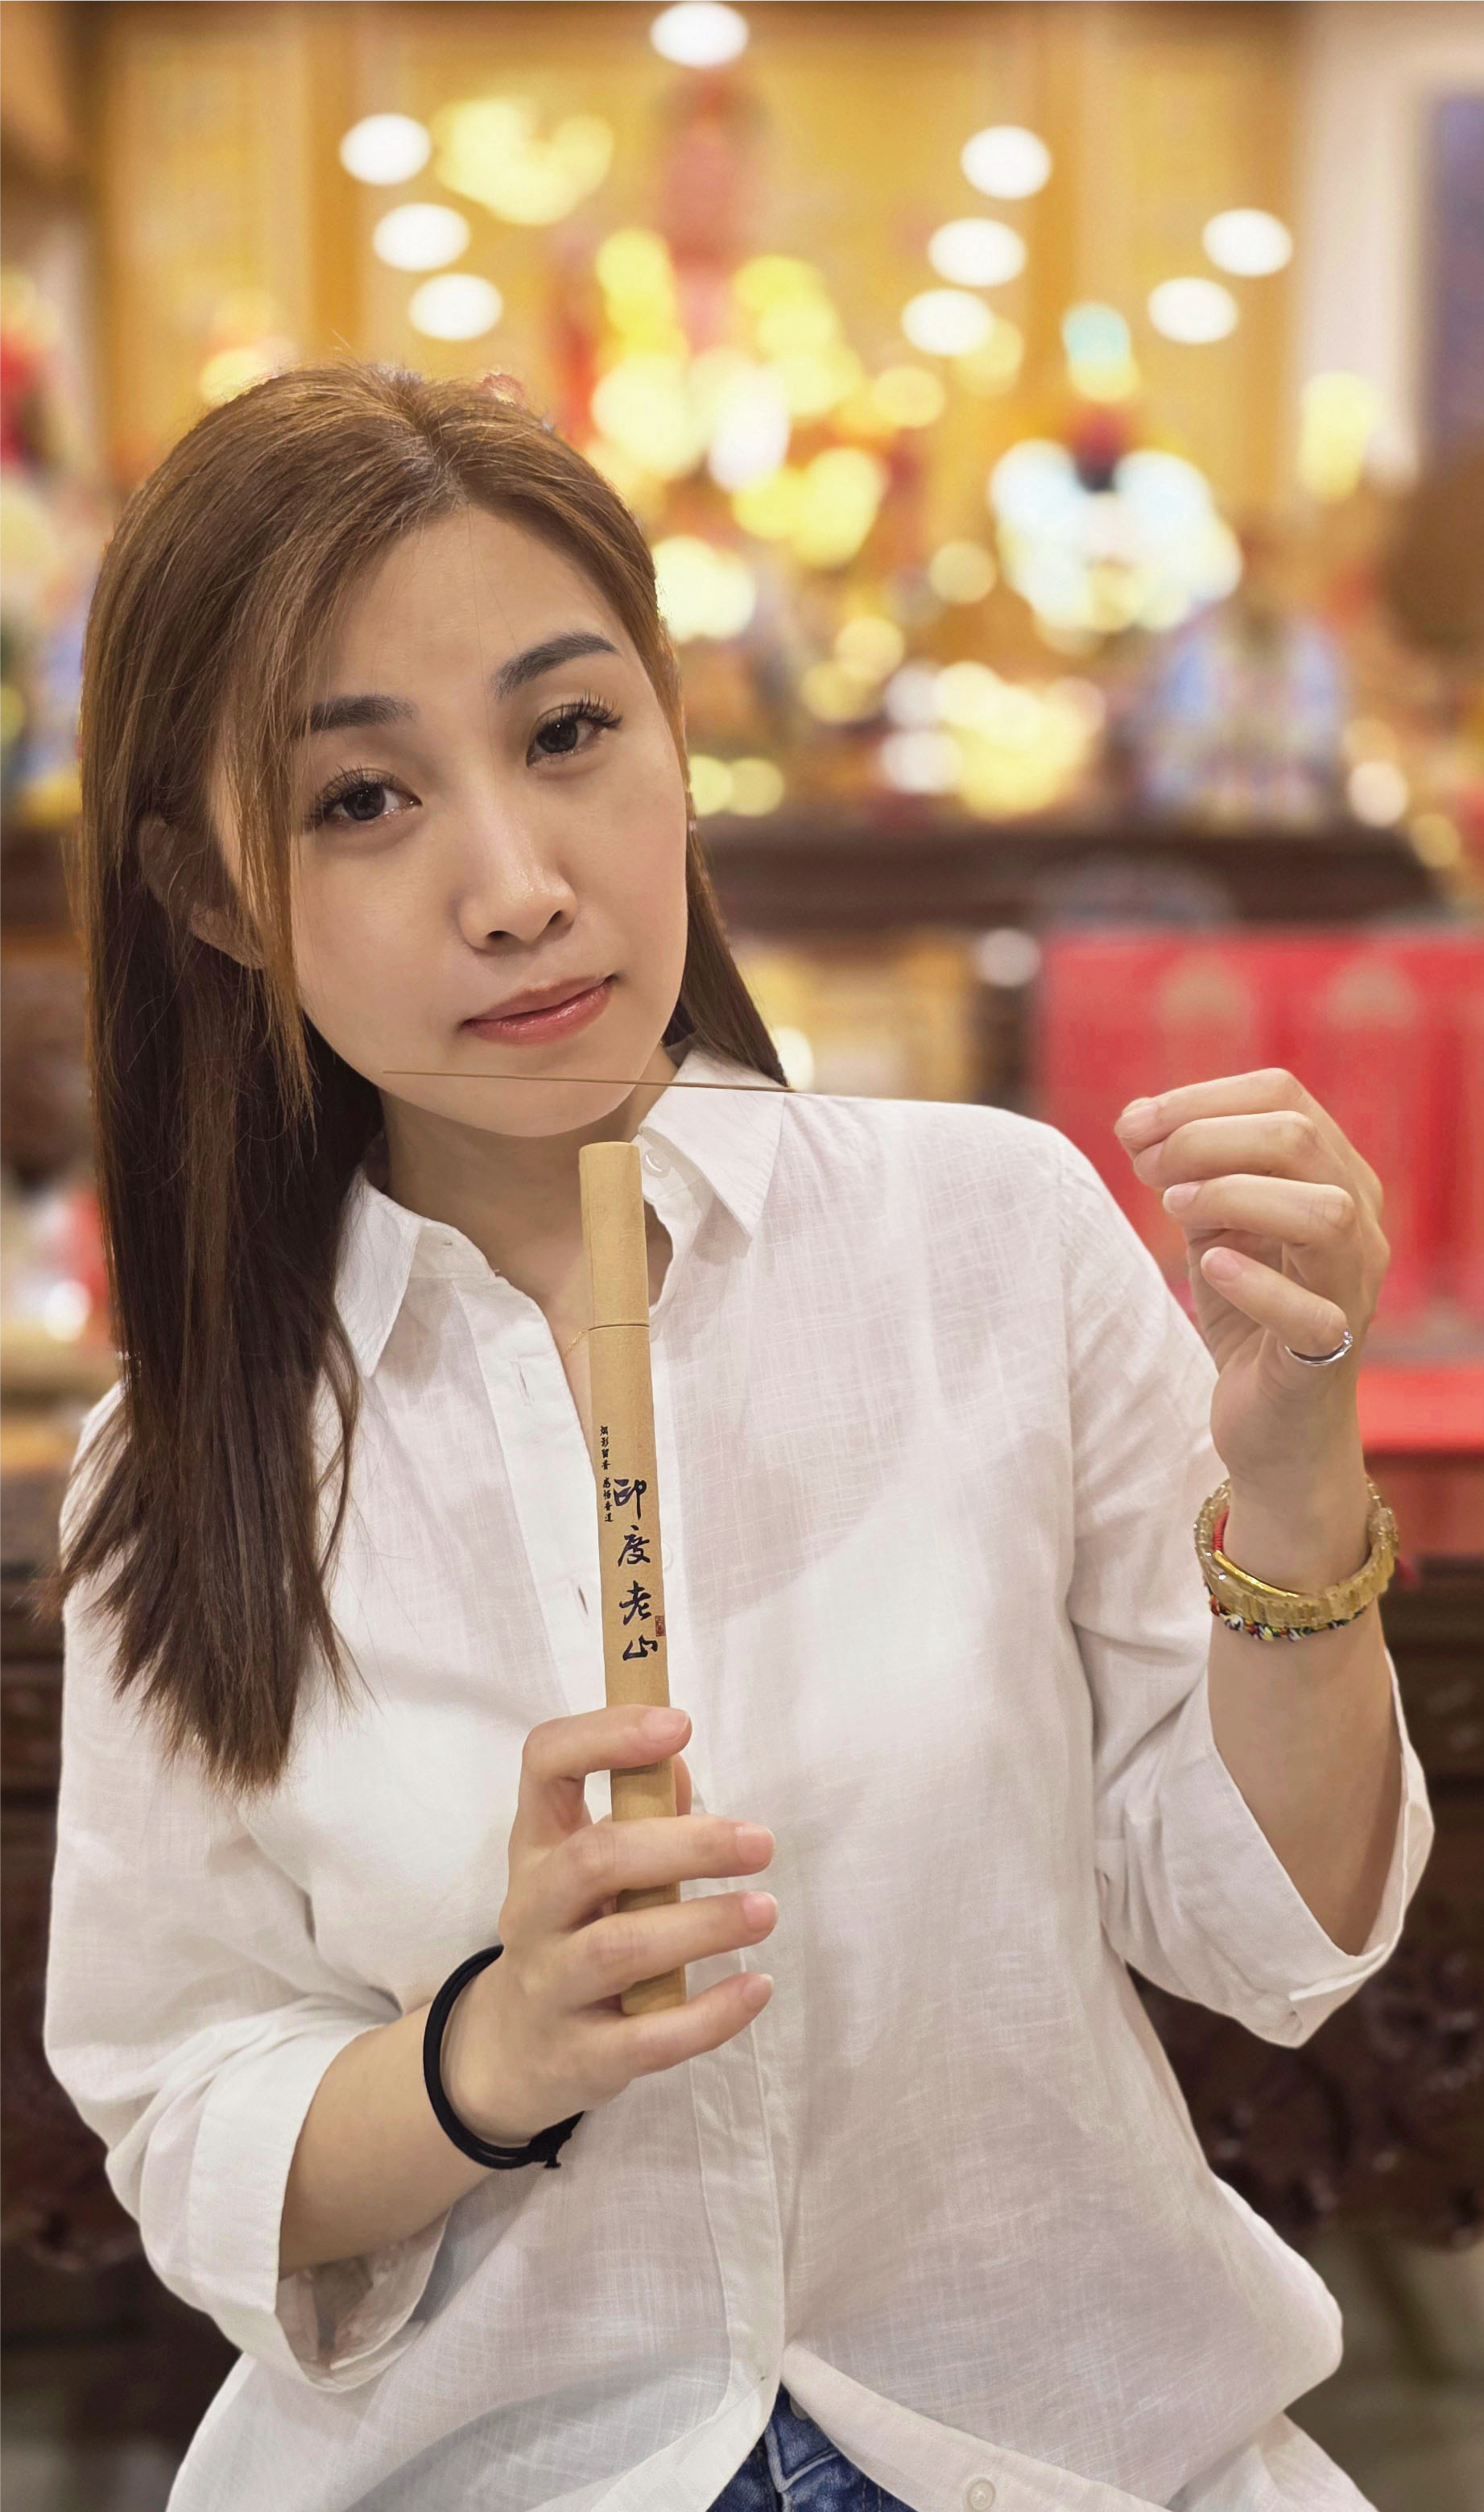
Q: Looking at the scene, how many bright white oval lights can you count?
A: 9